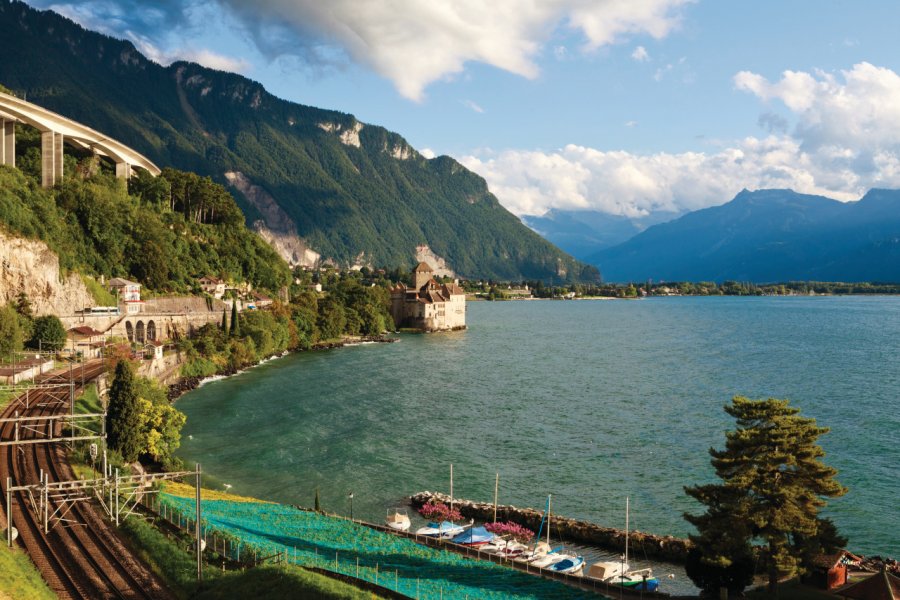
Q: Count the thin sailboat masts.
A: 4